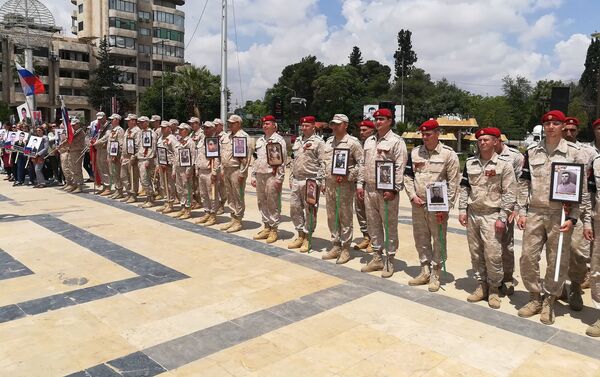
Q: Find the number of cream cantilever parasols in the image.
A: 0